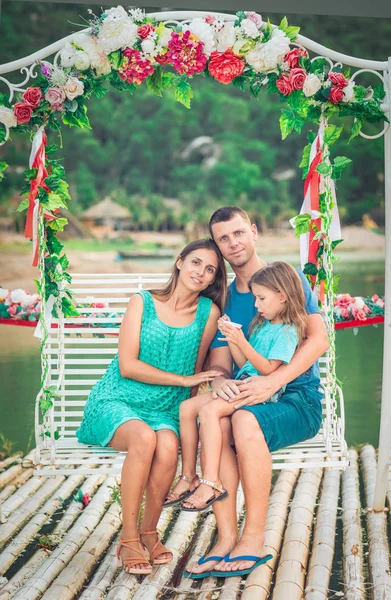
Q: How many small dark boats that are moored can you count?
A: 1